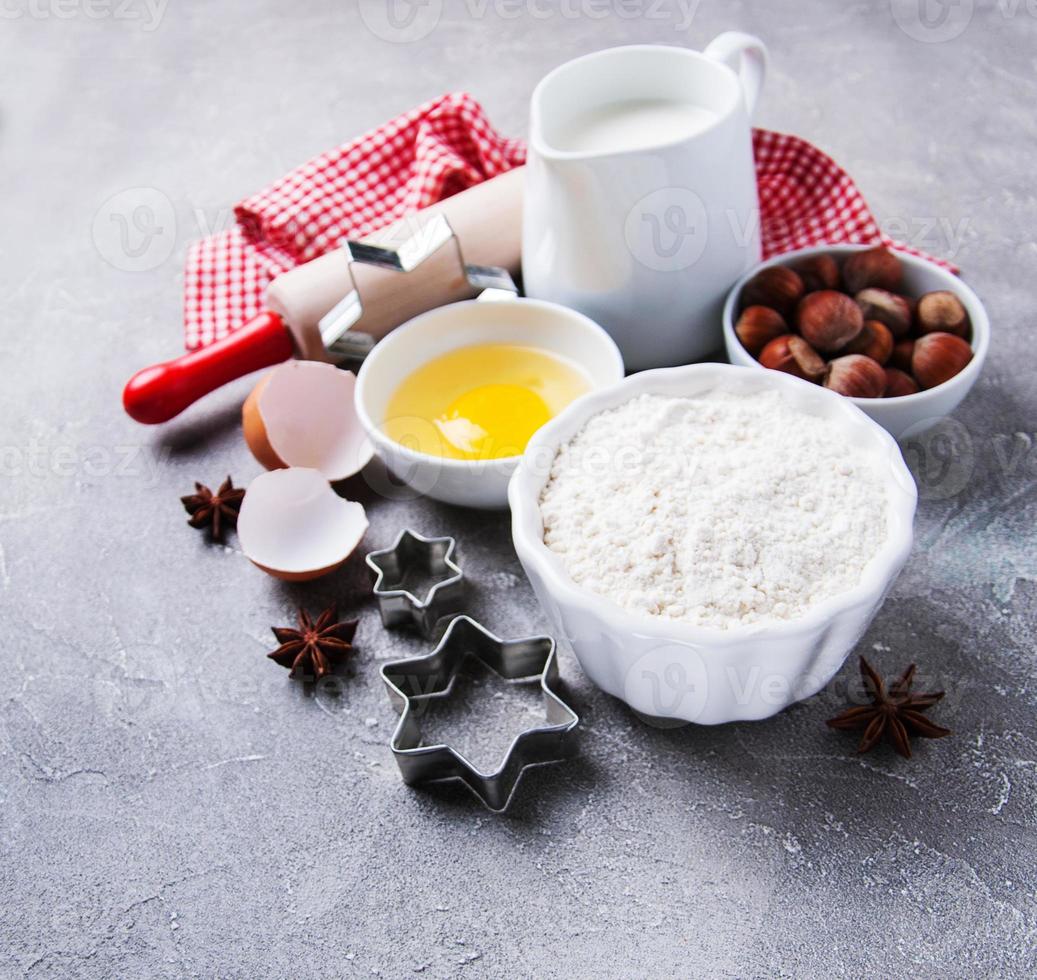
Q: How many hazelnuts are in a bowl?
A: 13